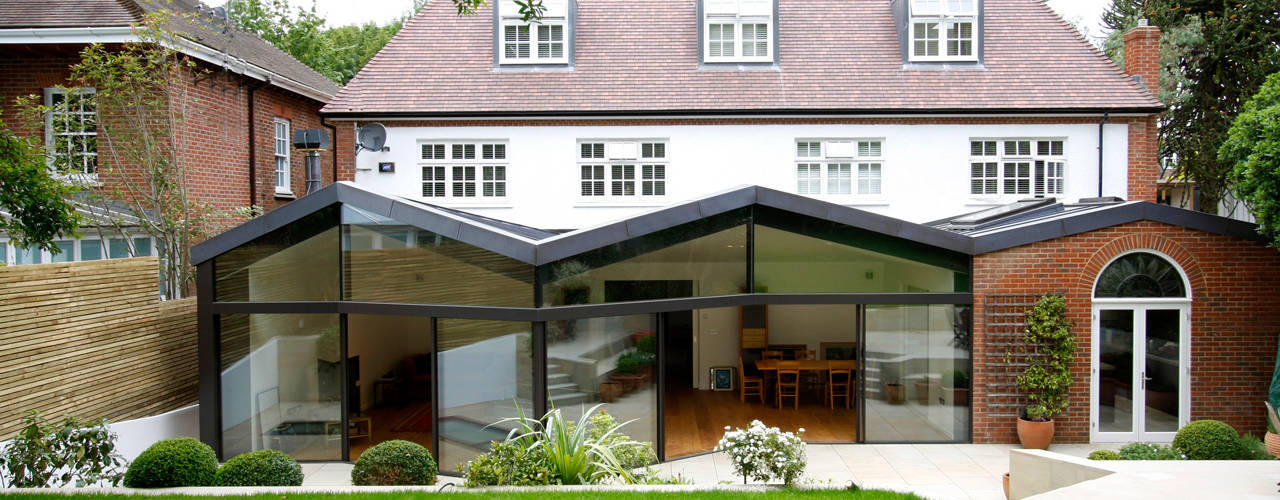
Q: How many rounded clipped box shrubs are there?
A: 4